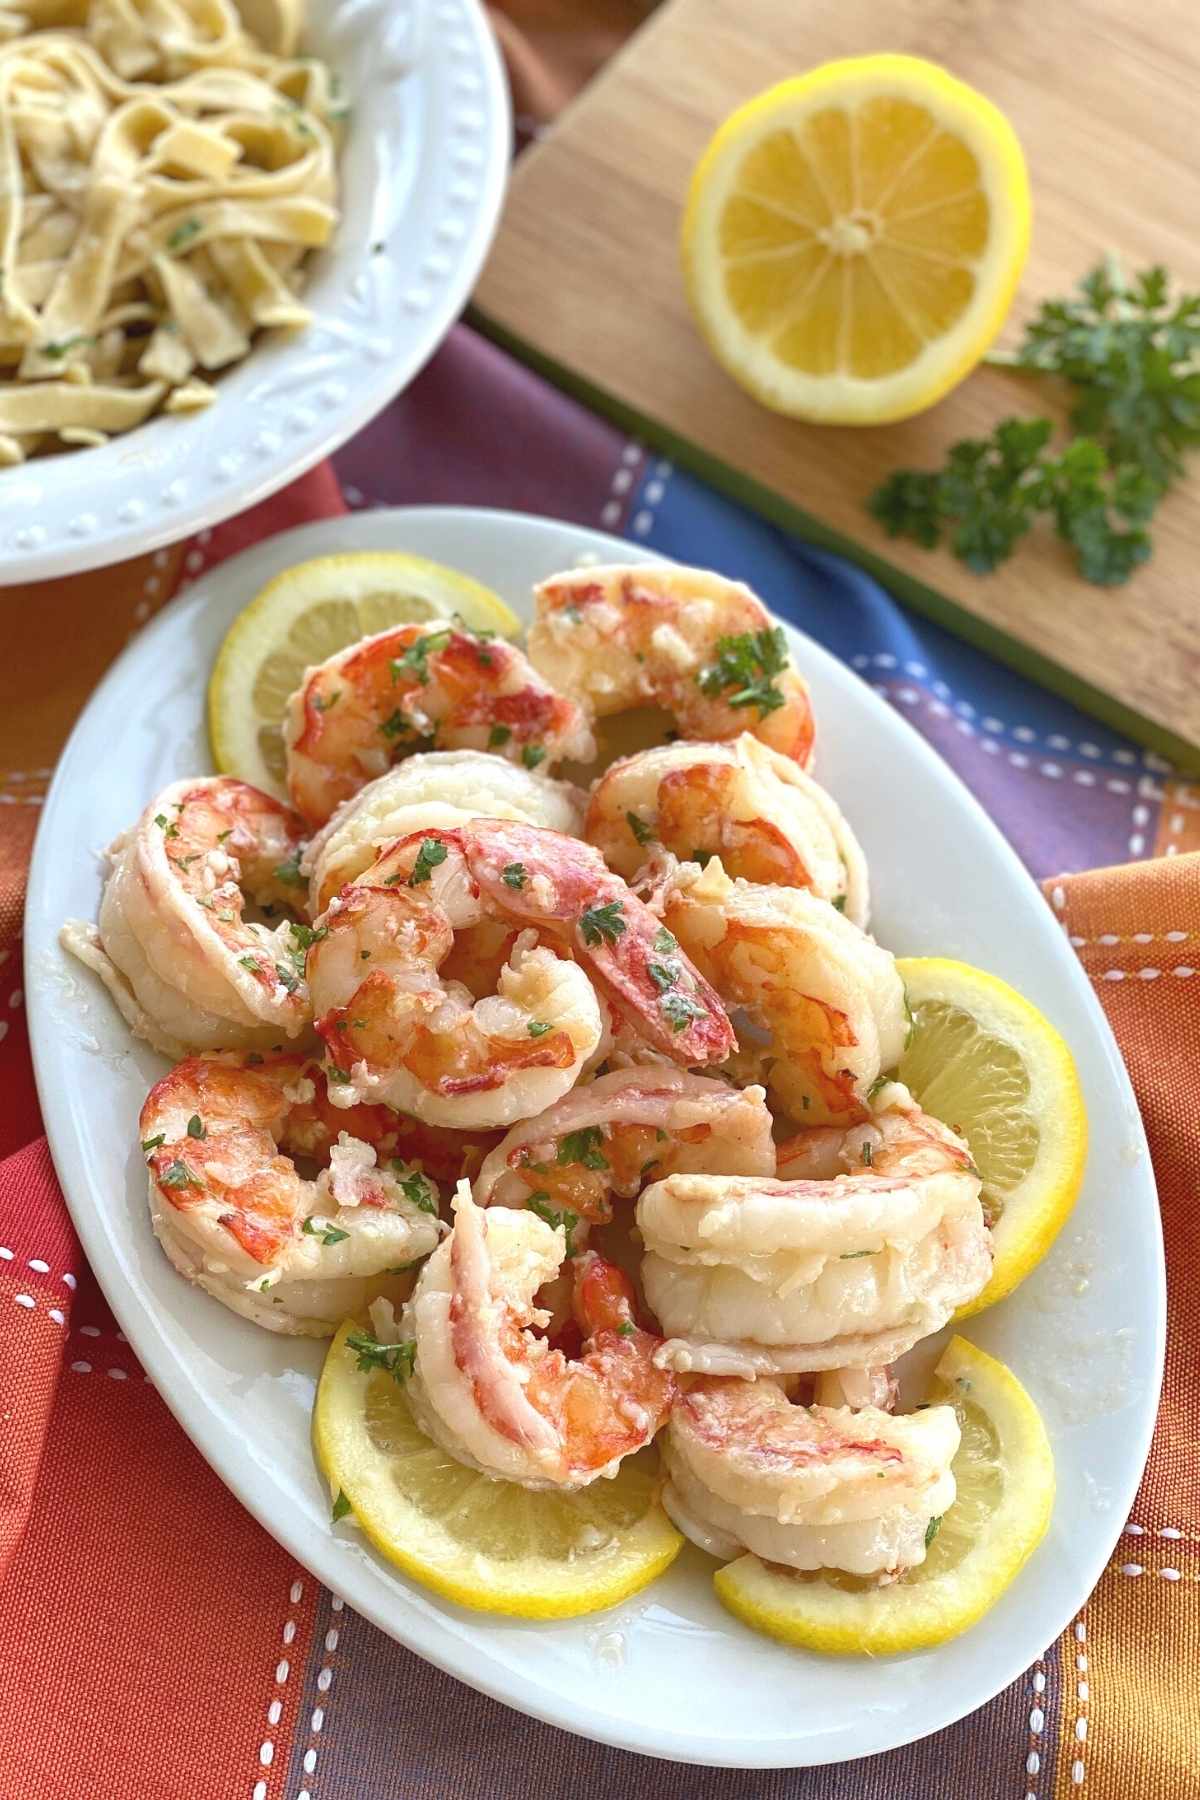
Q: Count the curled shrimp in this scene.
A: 12